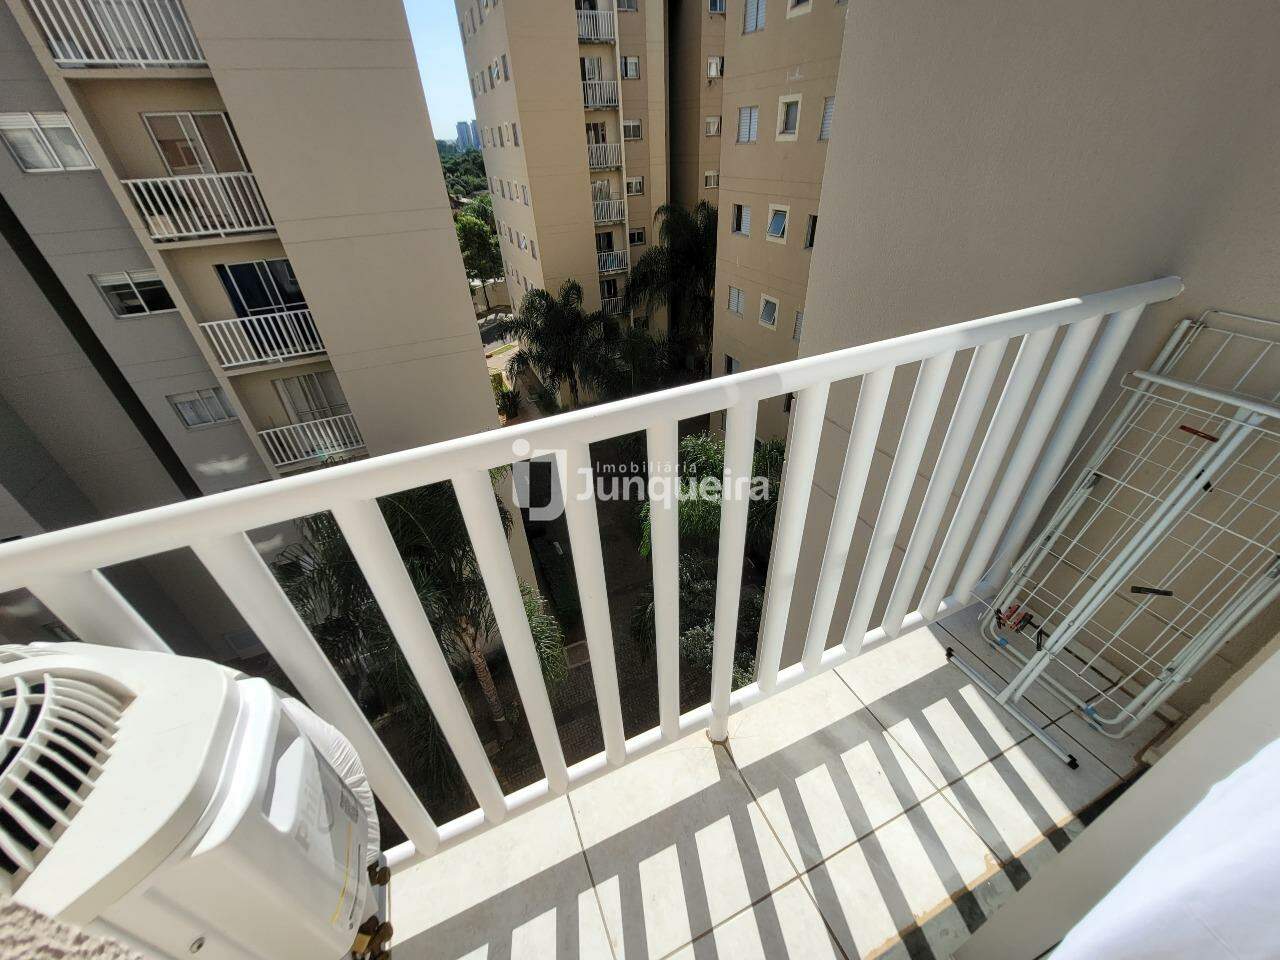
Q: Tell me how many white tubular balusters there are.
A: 14